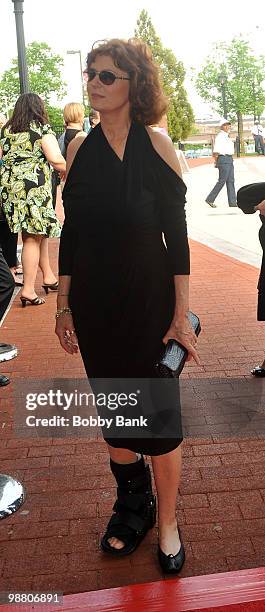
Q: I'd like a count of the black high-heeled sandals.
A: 2